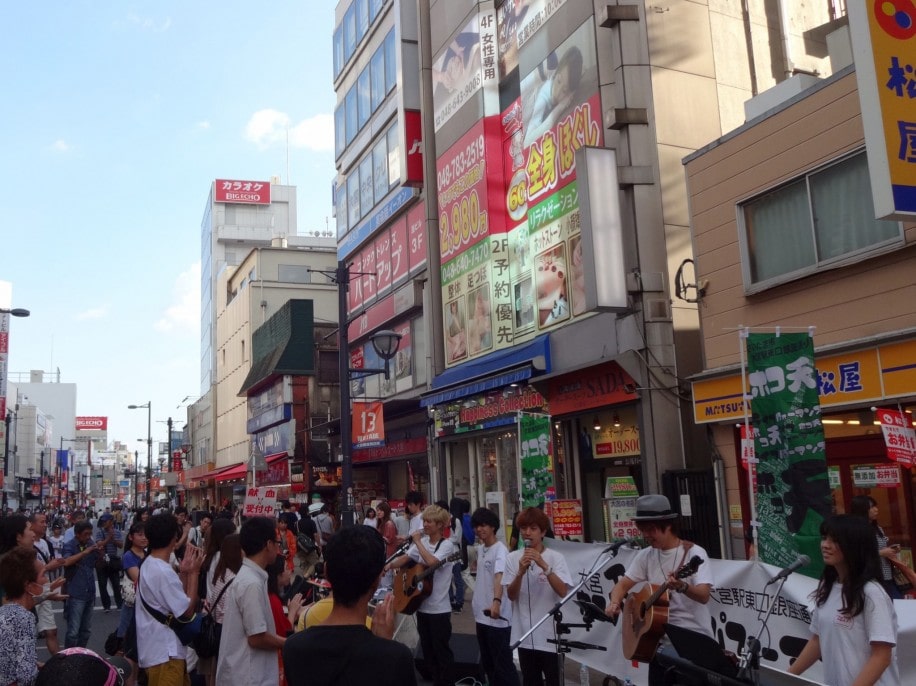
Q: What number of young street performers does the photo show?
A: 5